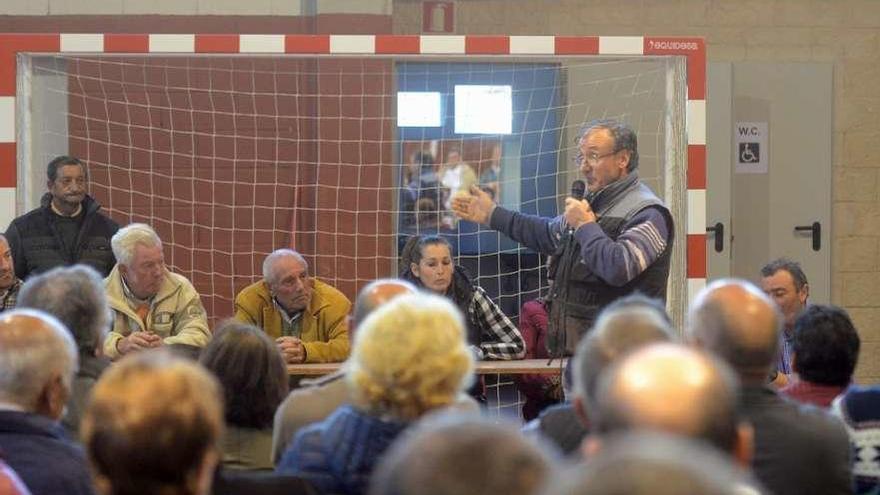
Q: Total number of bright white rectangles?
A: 2